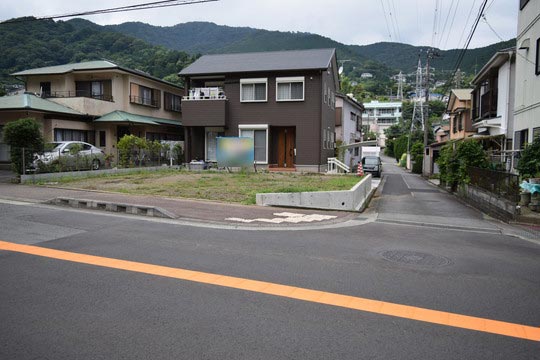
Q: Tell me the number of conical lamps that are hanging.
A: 0